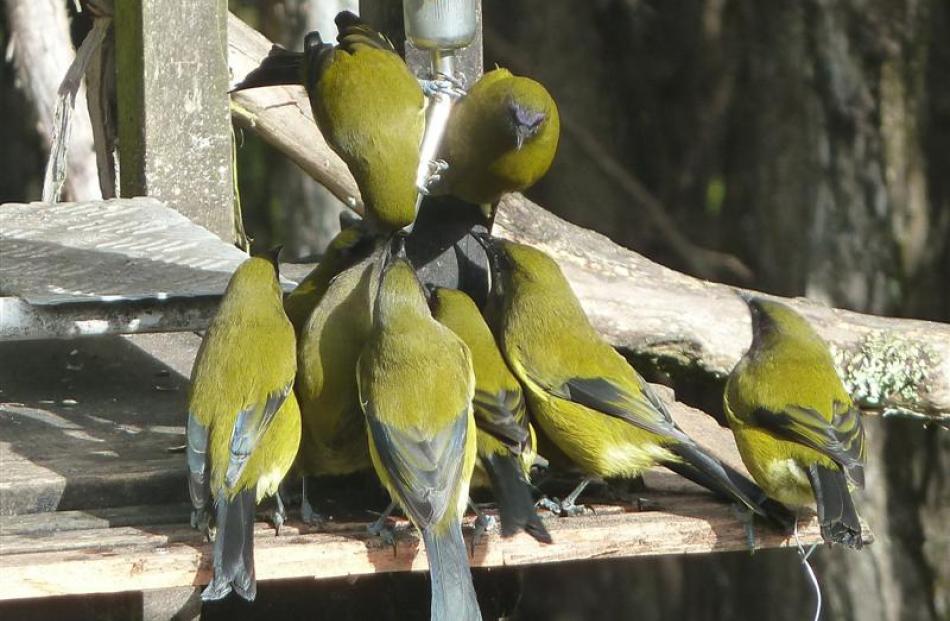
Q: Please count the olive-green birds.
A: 9